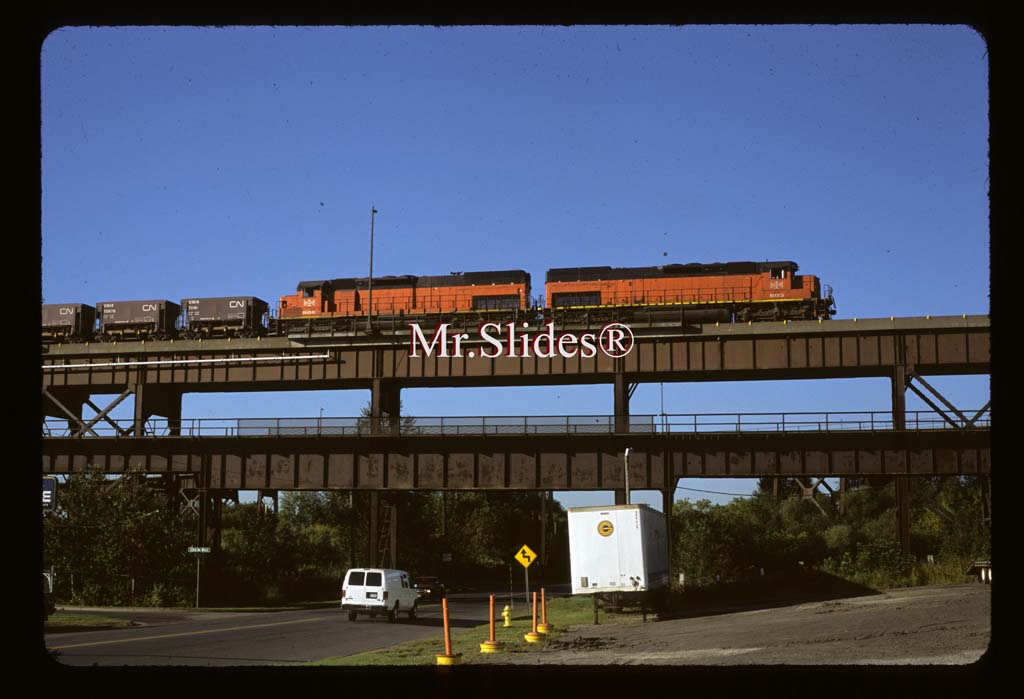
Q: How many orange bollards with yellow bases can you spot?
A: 4